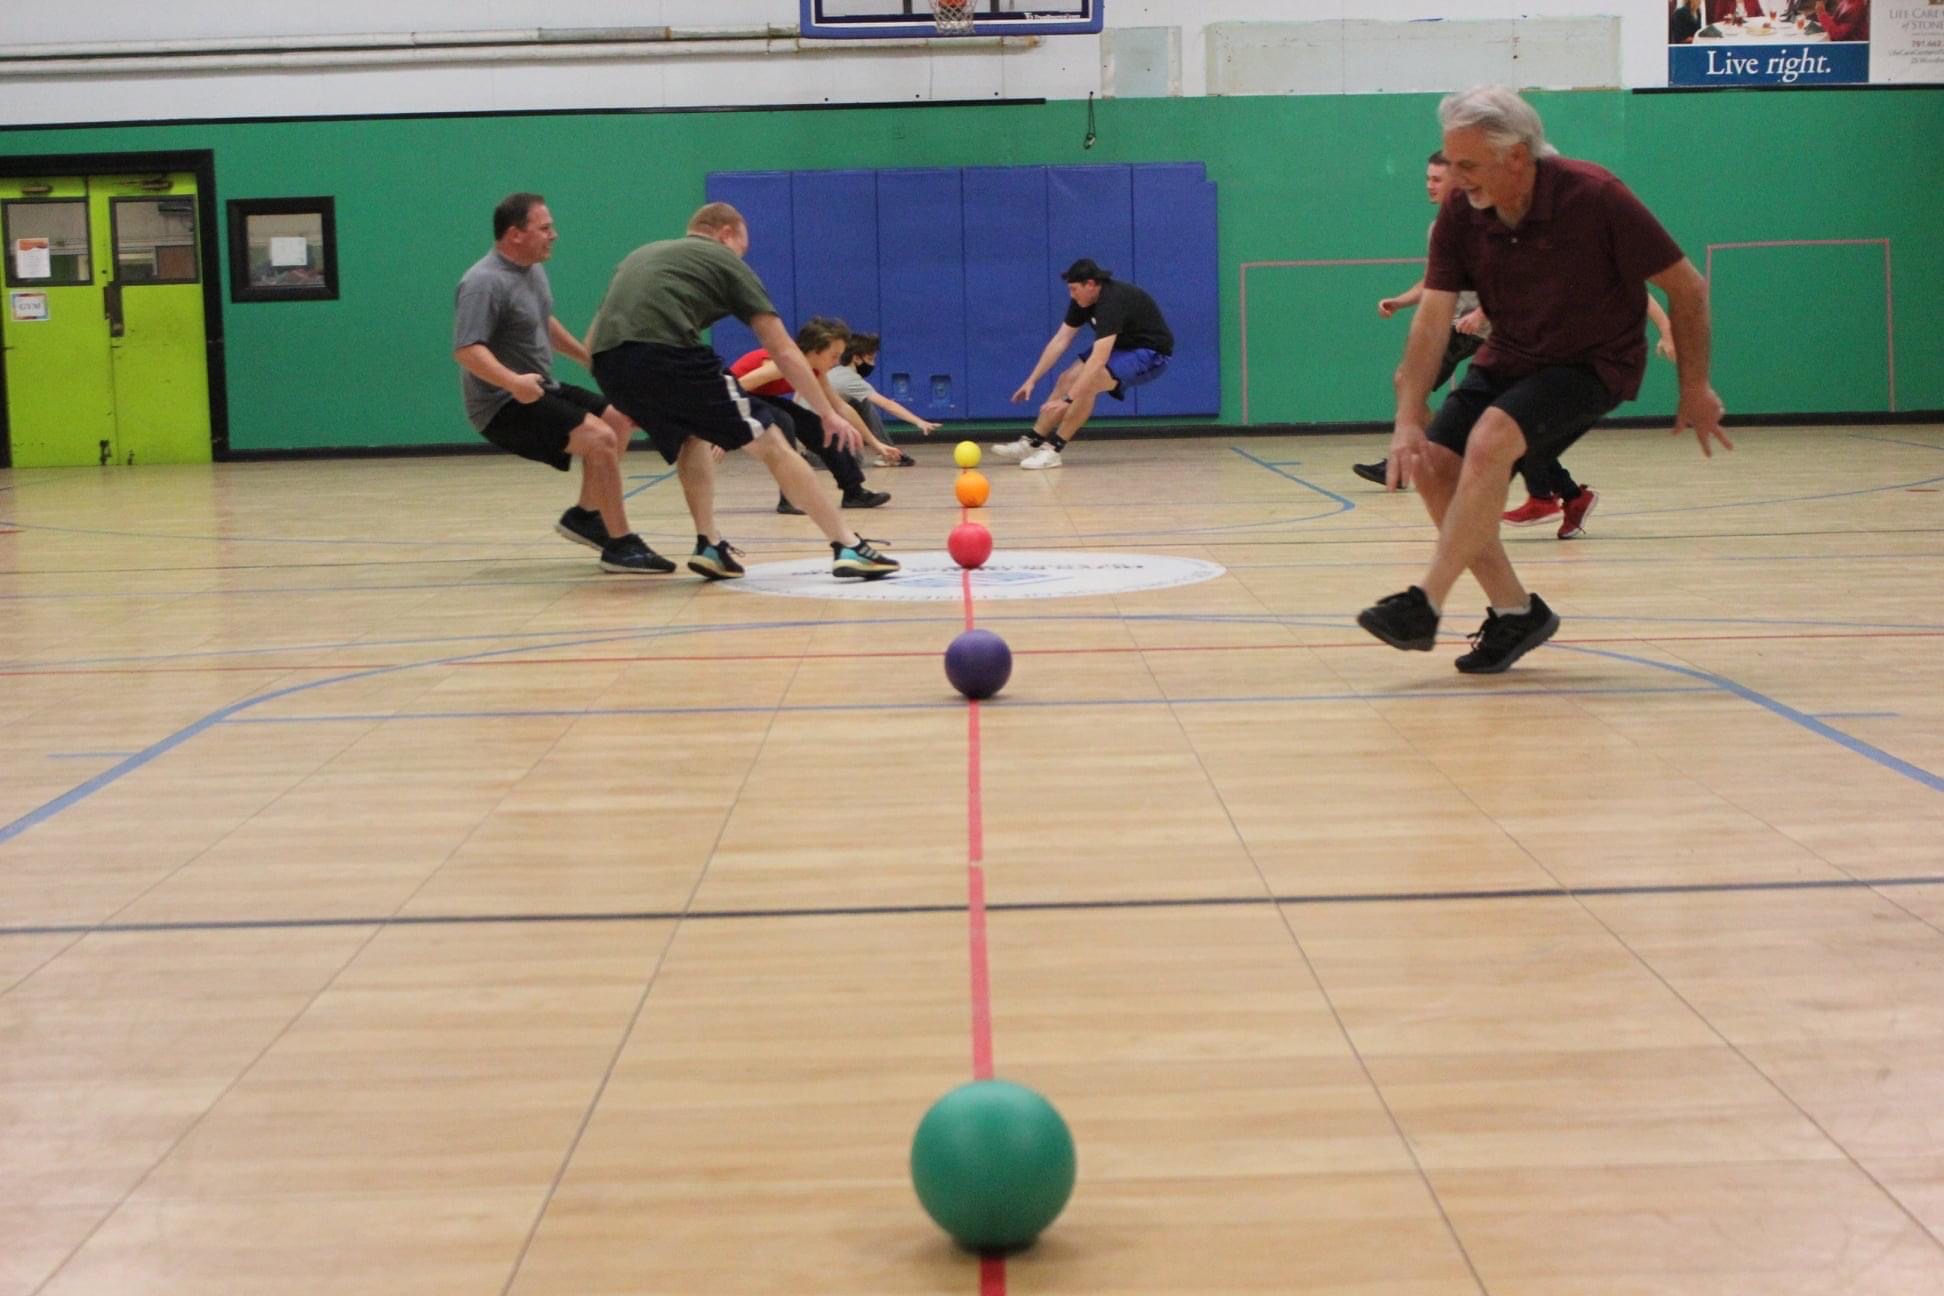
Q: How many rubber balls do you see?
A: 5